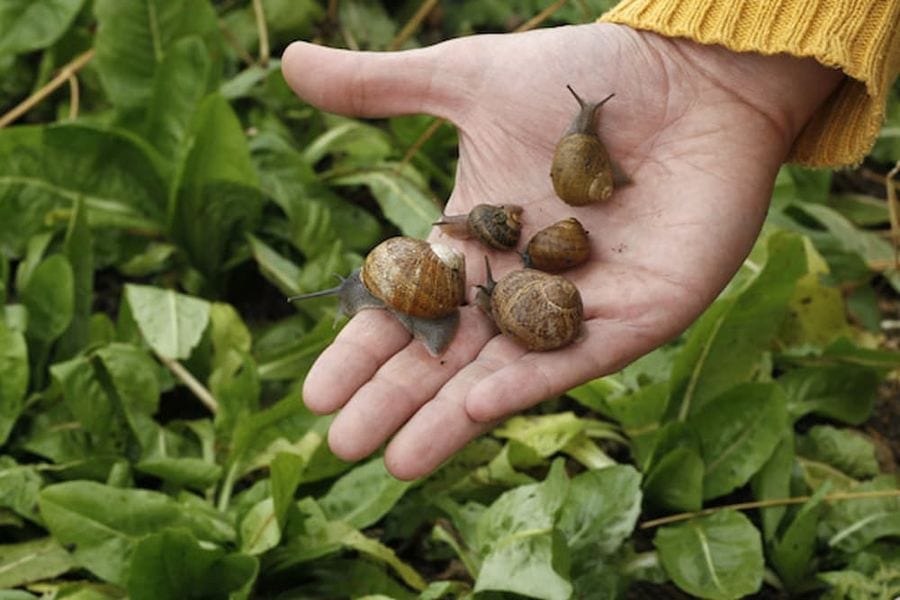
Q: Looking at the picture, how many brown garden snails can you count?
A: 5